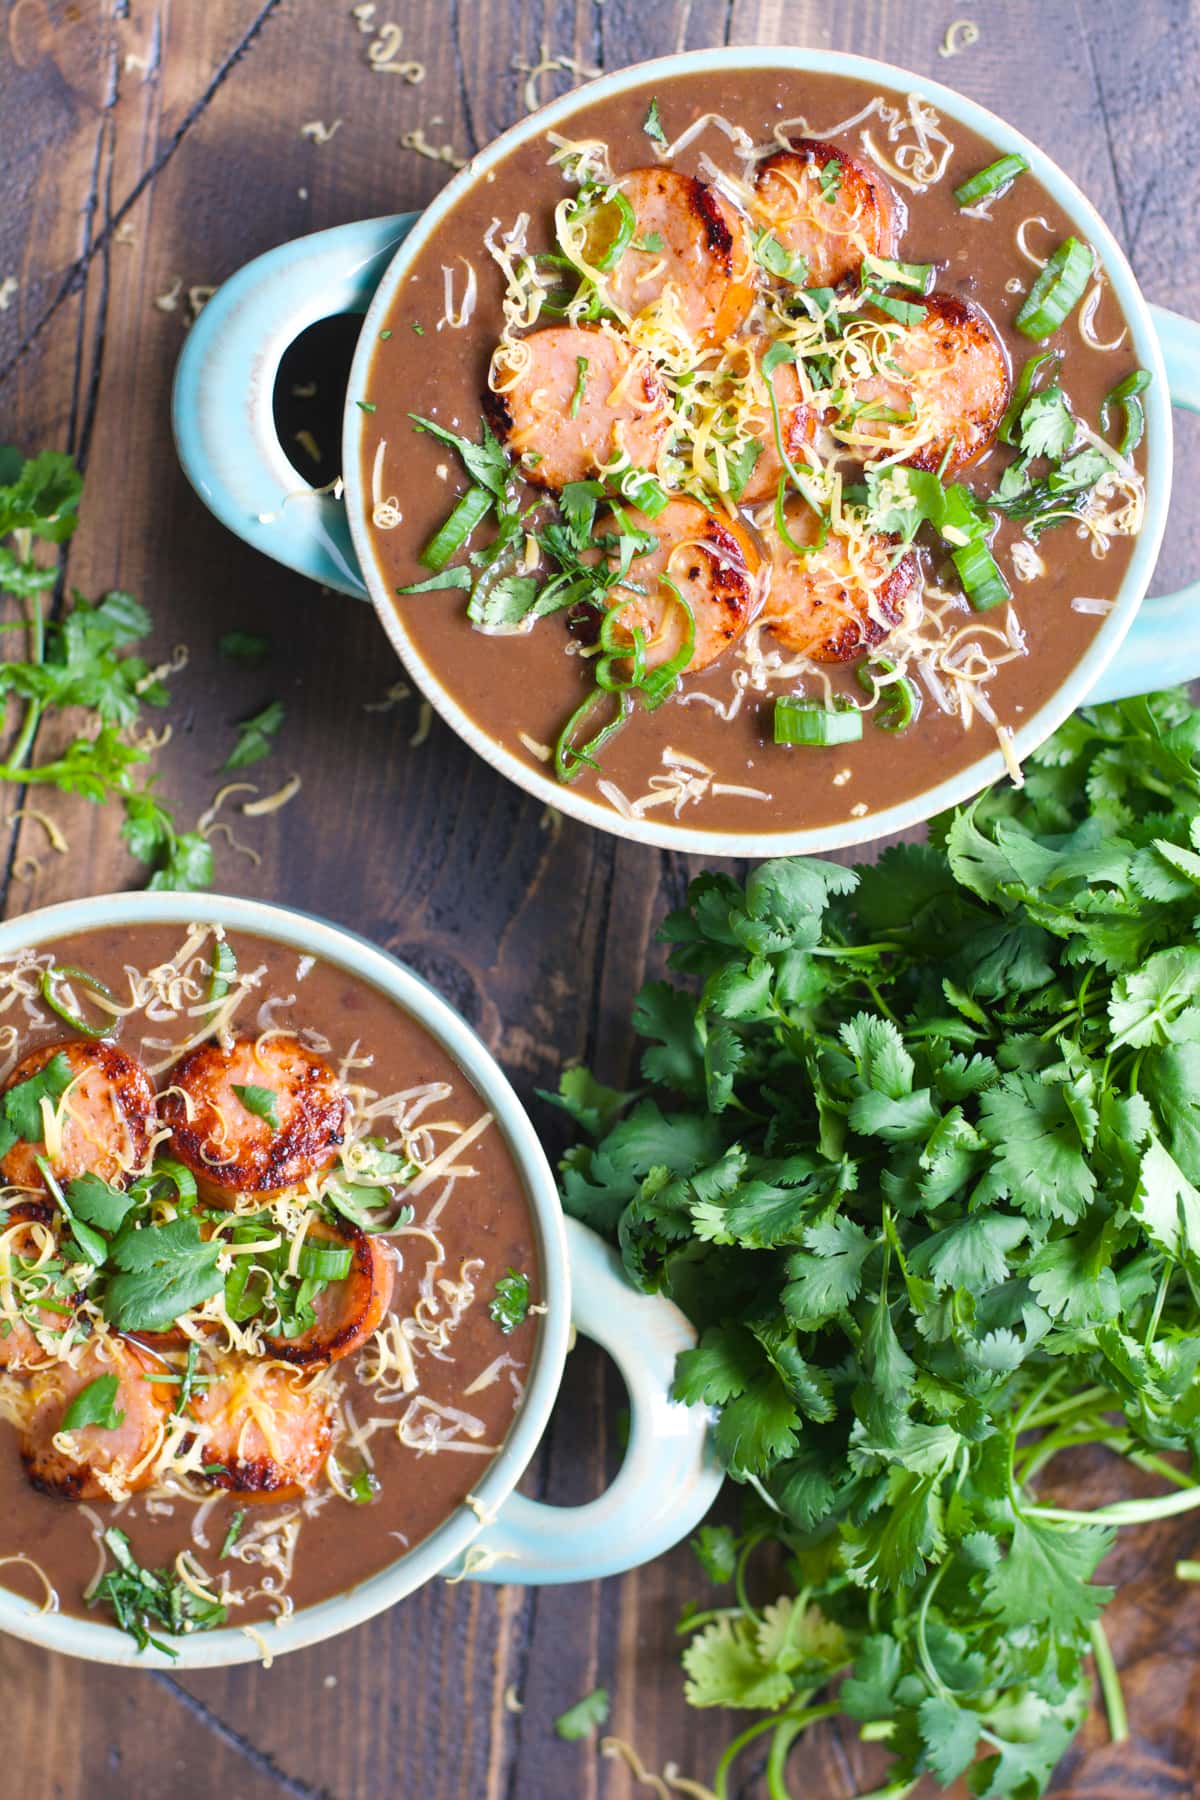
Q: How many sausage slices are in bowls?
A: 14